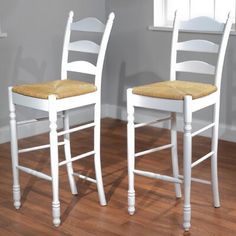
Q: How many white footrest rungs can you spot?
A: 12